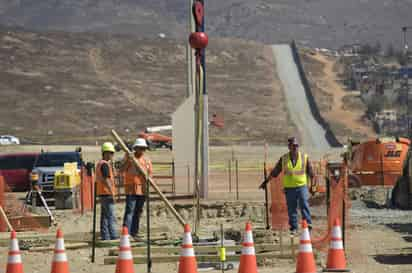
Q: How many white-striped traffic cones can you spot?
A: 7